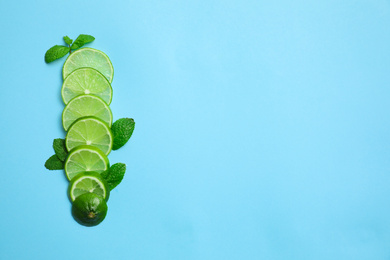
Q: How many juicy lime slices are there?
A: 6